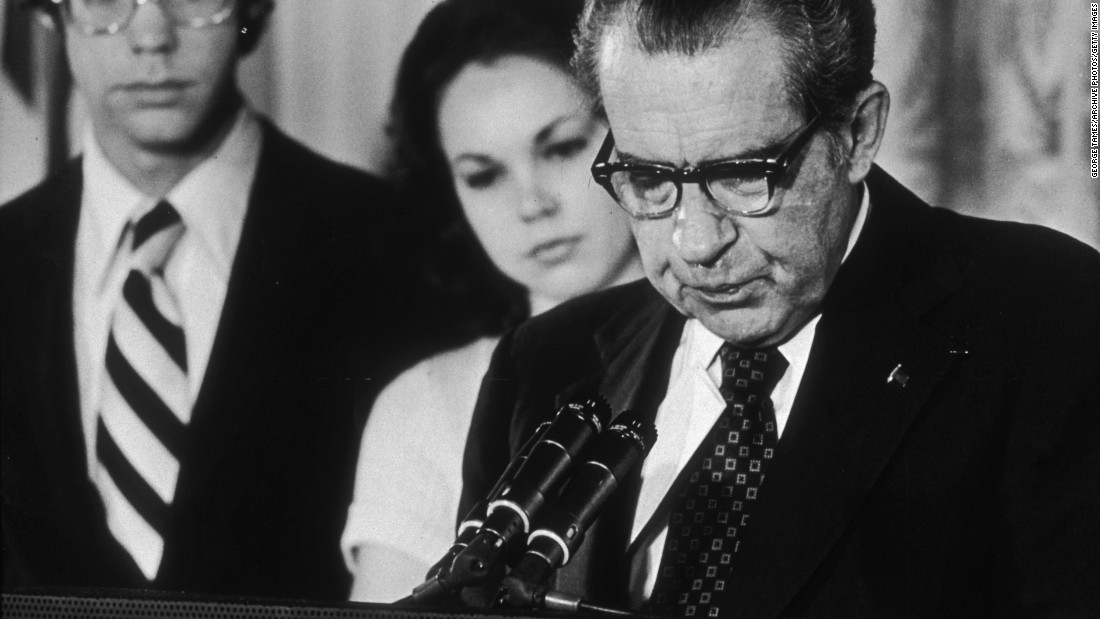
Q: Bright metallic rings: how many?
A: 3